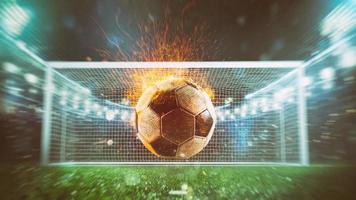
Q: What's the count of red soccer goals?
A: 0